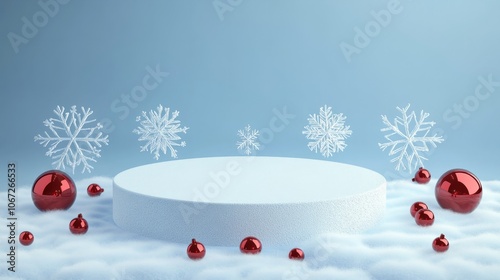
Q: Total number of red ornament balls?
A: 12